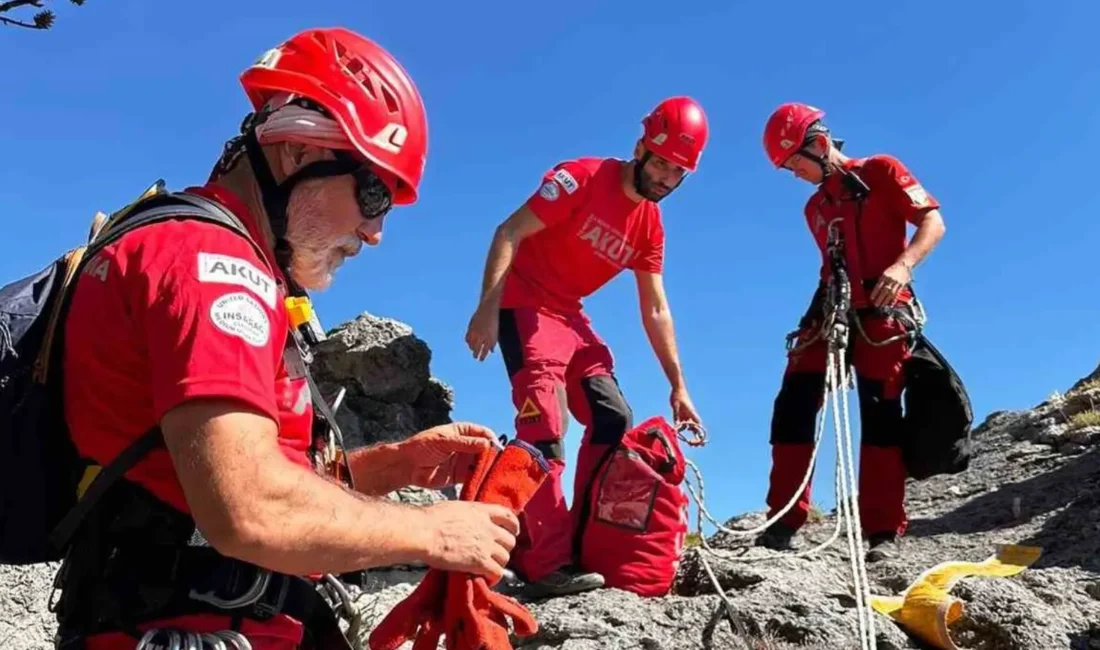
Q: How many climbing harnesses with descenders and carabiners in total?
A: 2